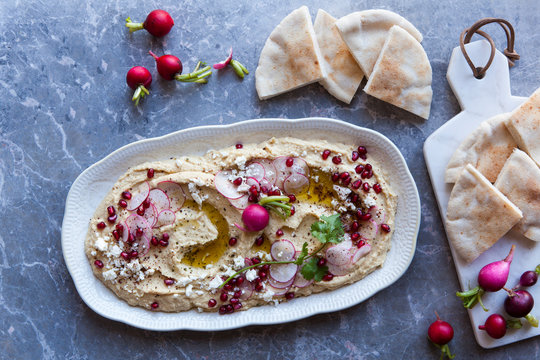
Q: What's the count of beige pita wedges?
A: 8